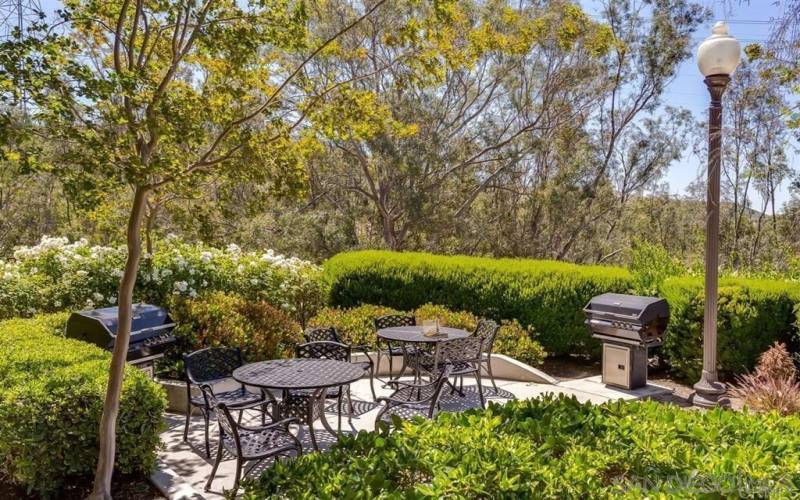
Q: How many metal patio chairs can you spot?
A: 8